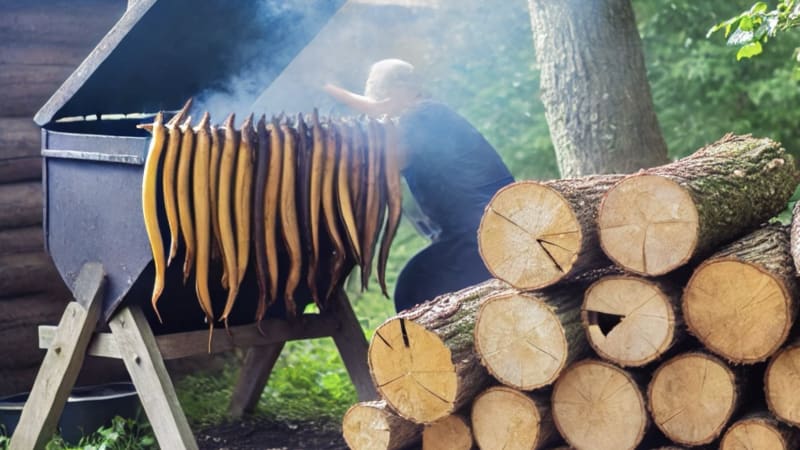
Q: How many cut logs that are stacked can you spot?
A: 13